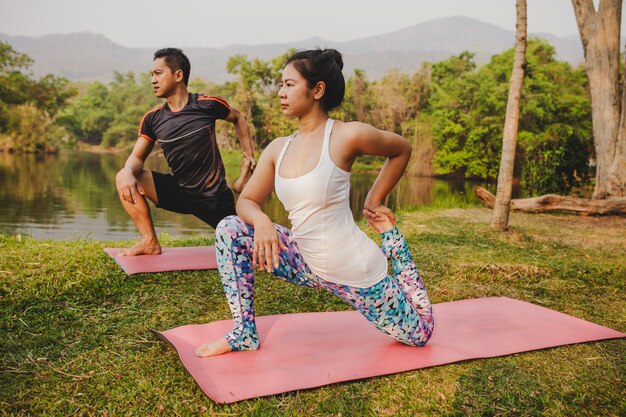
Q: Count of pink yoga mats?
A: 2